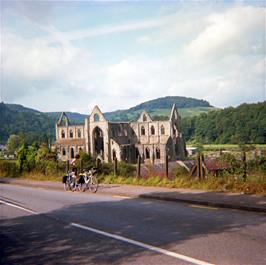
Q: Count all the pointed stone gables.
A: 4